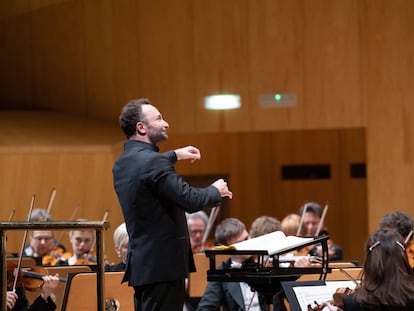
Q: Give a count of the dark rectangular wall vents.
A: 2